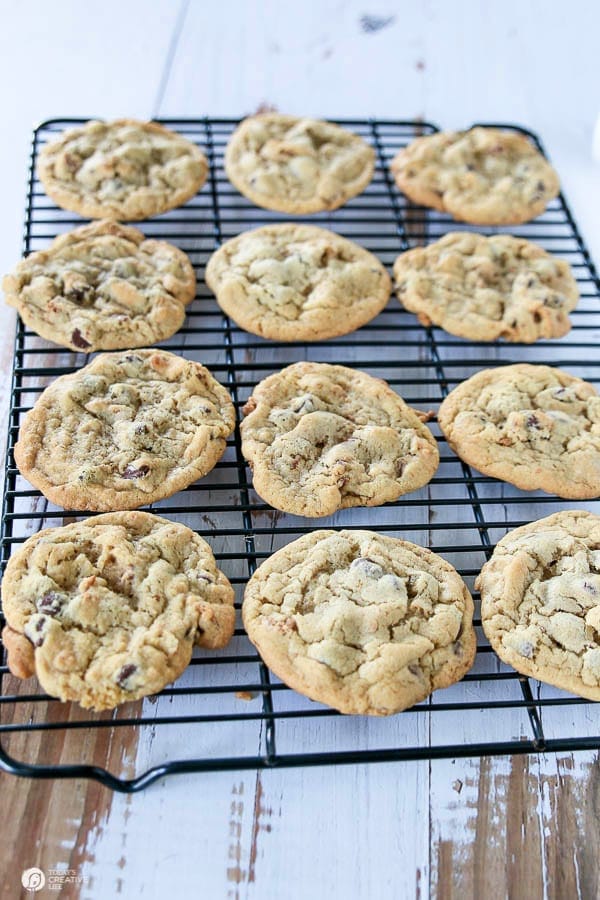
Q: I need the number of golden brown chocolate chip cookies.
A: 12